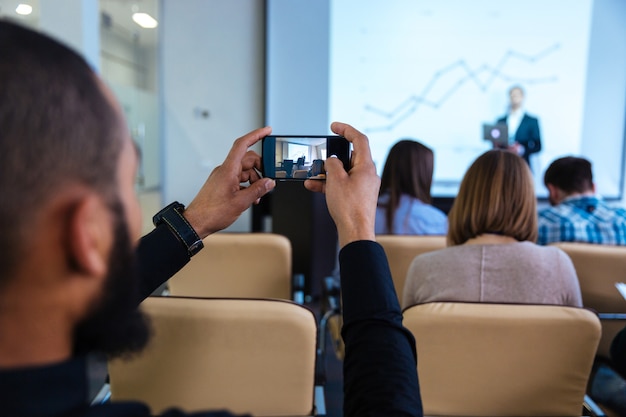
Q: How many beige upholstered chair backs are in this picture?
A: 5